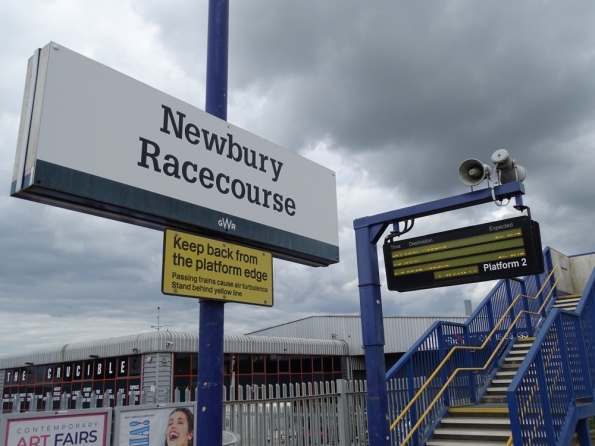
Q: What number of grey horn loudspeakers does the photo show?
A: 2